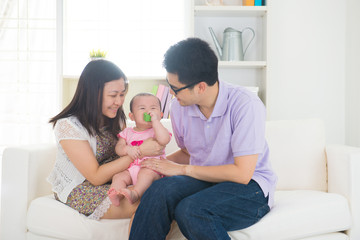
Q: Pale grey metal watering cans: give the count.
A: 1